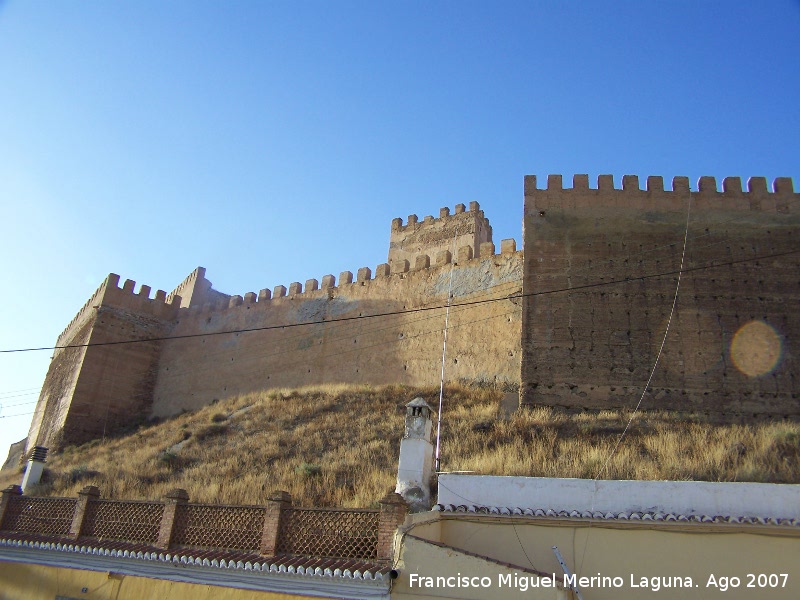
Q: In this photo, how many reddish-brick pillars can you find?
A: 5